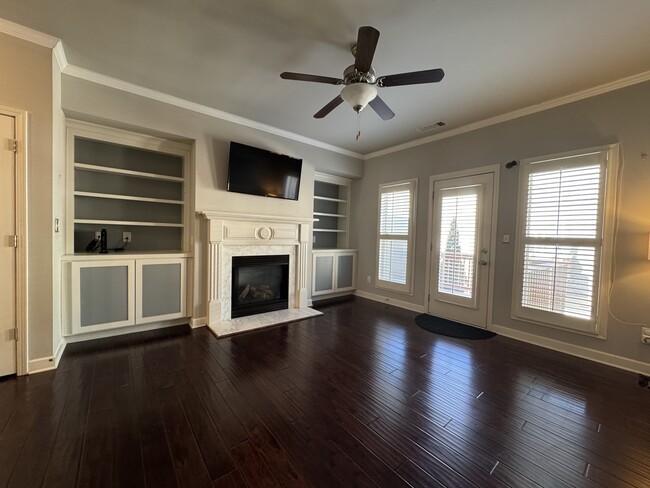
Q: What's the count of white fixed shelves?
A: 6